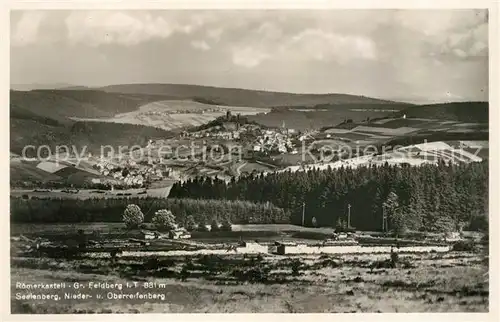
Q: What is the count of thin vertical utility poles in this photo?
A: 3